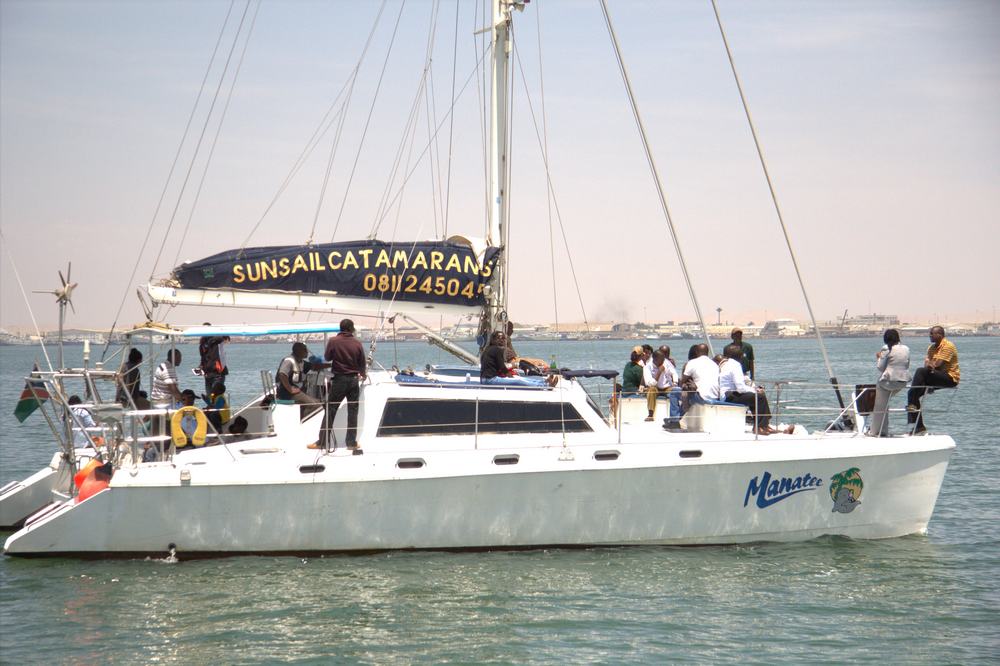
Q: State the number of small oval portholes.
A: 5